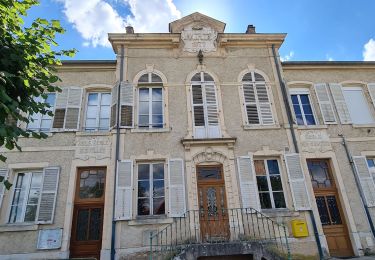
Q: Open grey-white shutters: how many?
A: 14